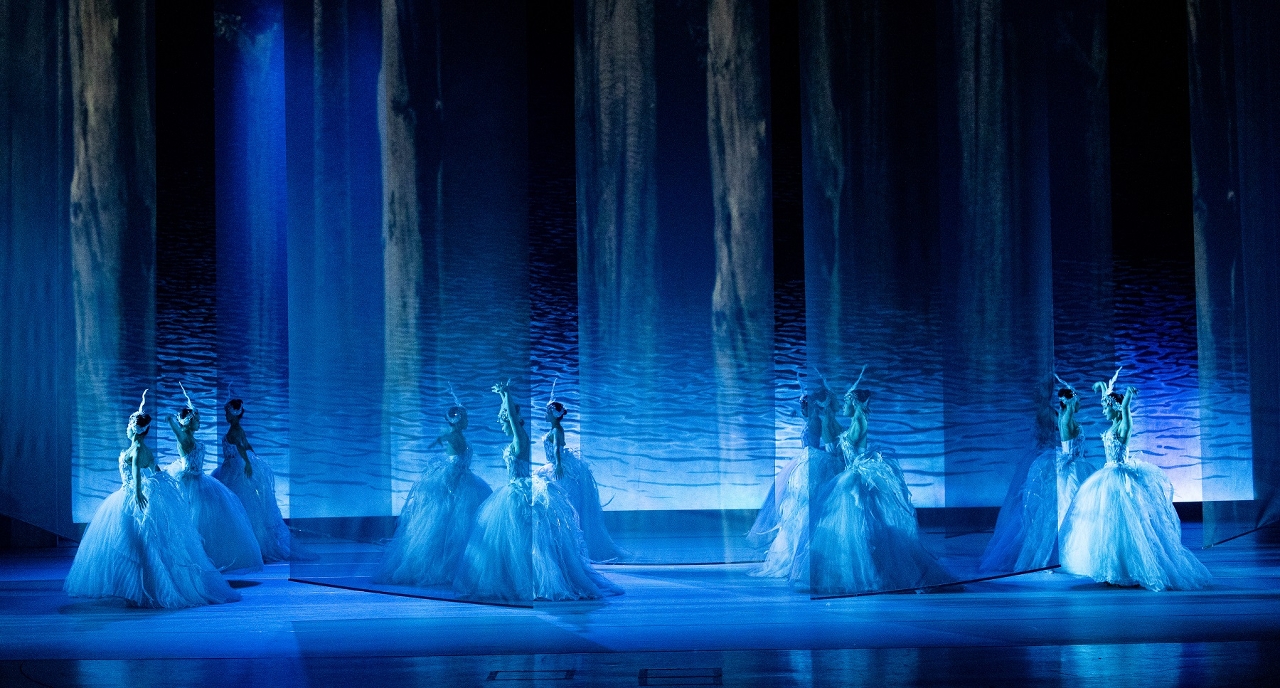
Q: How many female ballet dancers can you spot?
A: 12